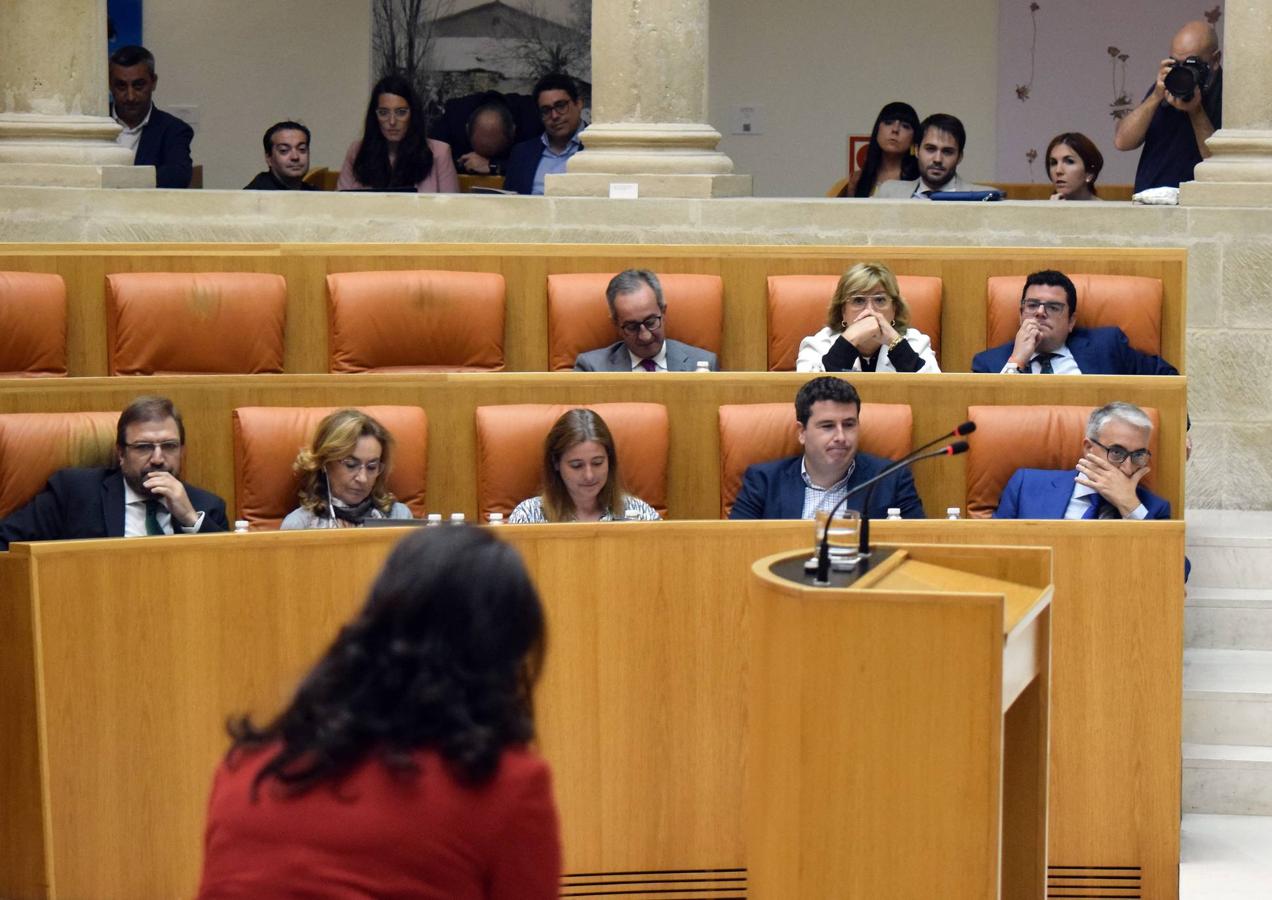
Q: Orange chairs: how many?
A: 11